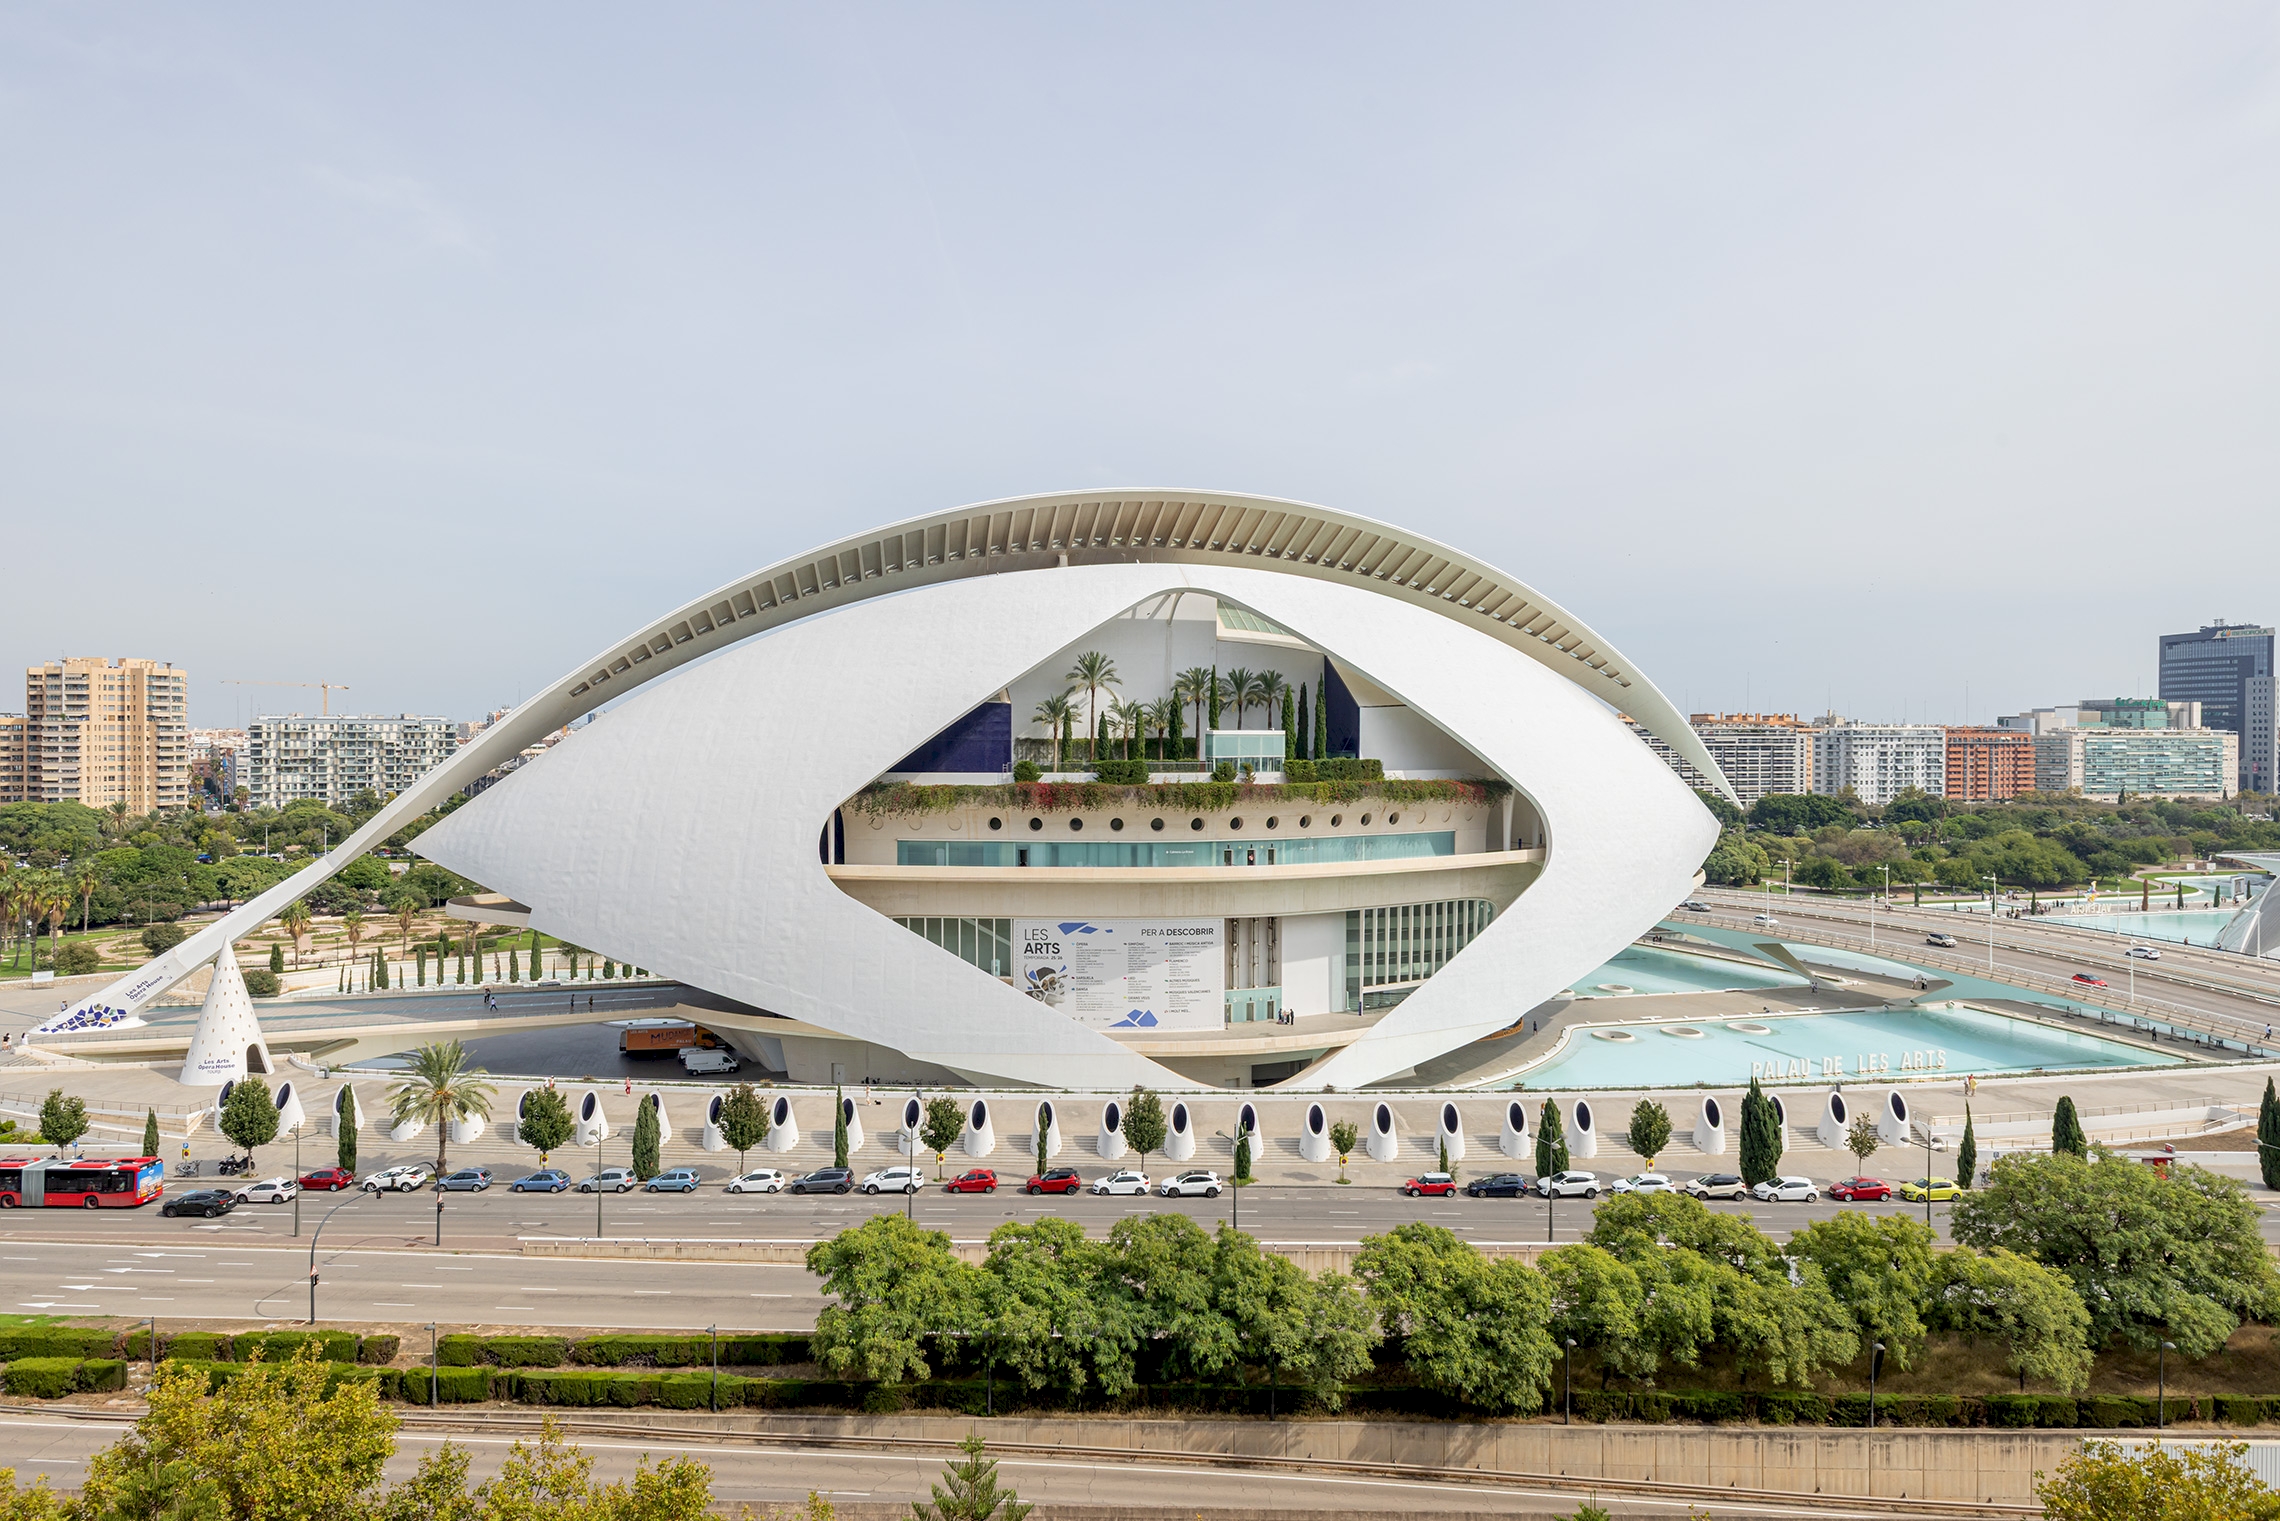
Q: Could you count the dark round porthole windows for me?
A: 12